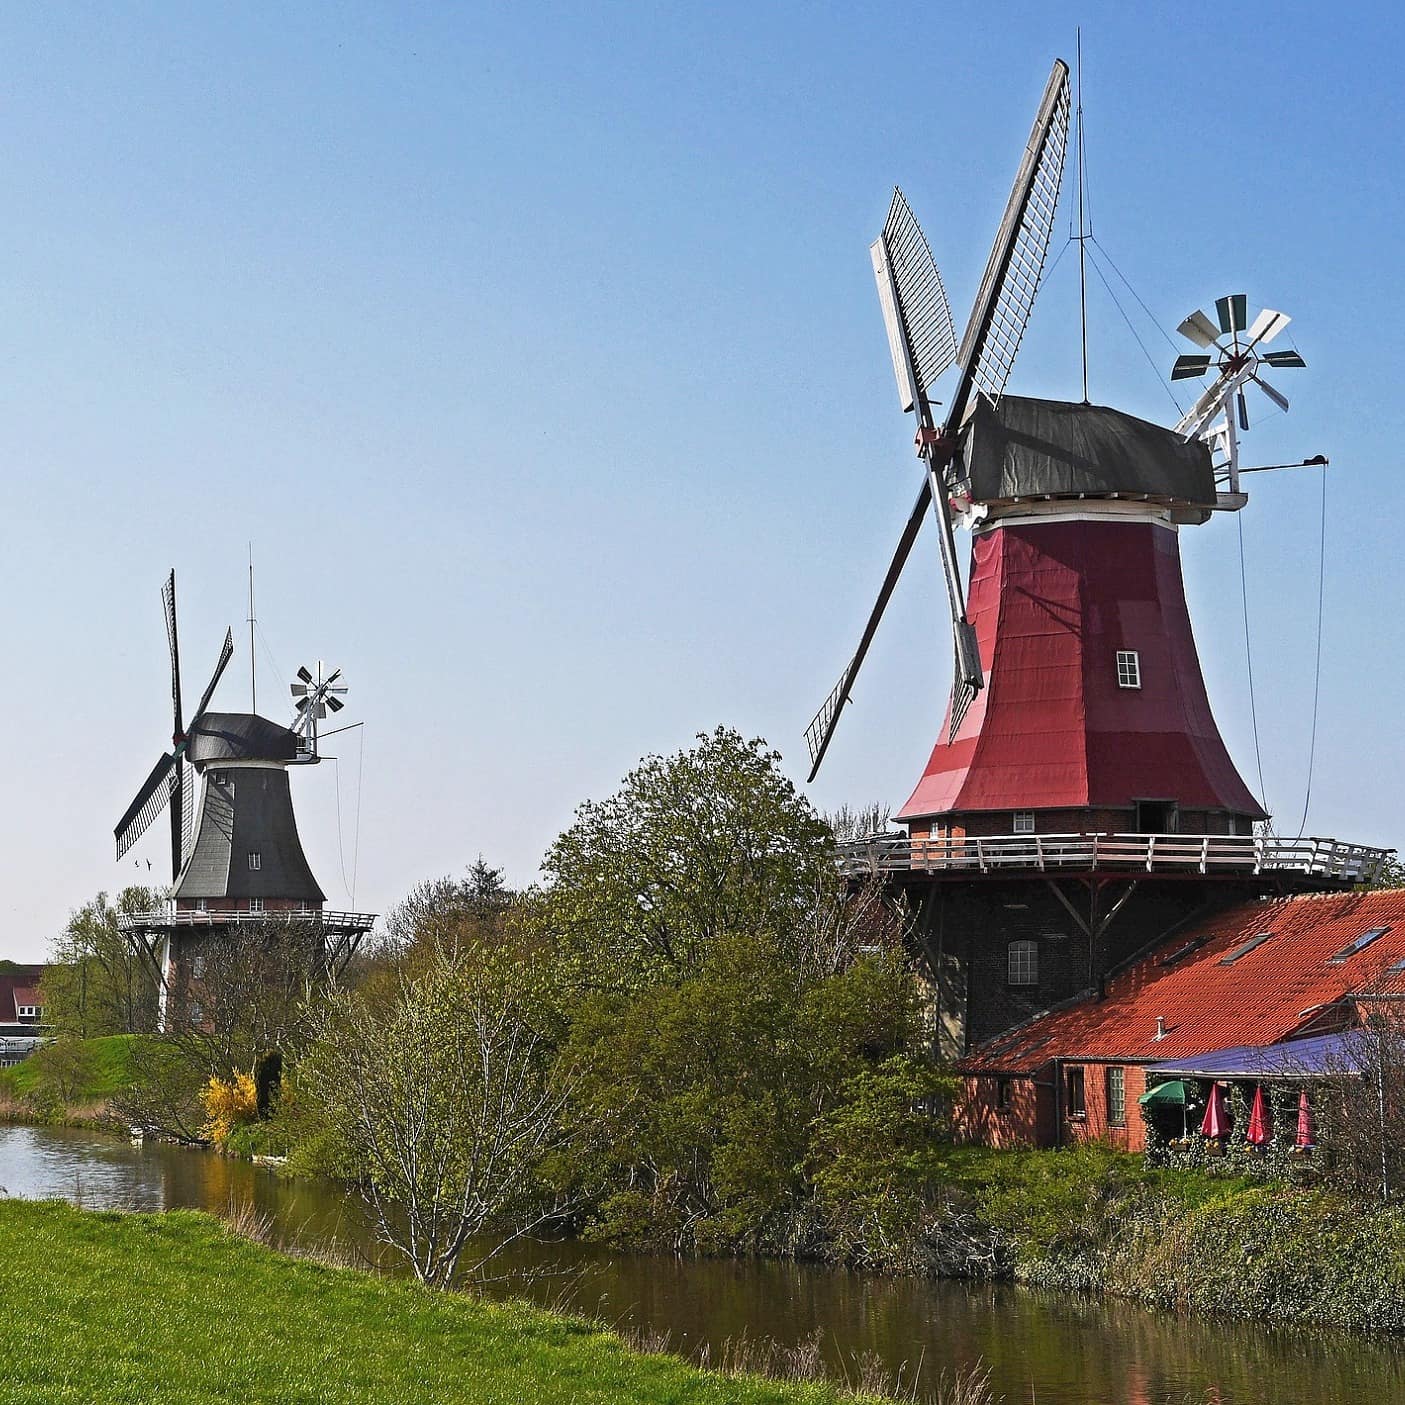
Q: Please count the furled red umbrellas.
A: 3